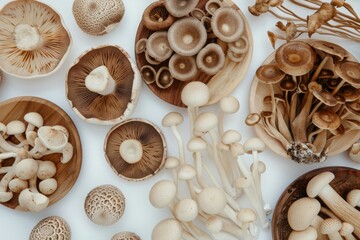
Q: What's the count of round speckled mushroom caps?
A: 4